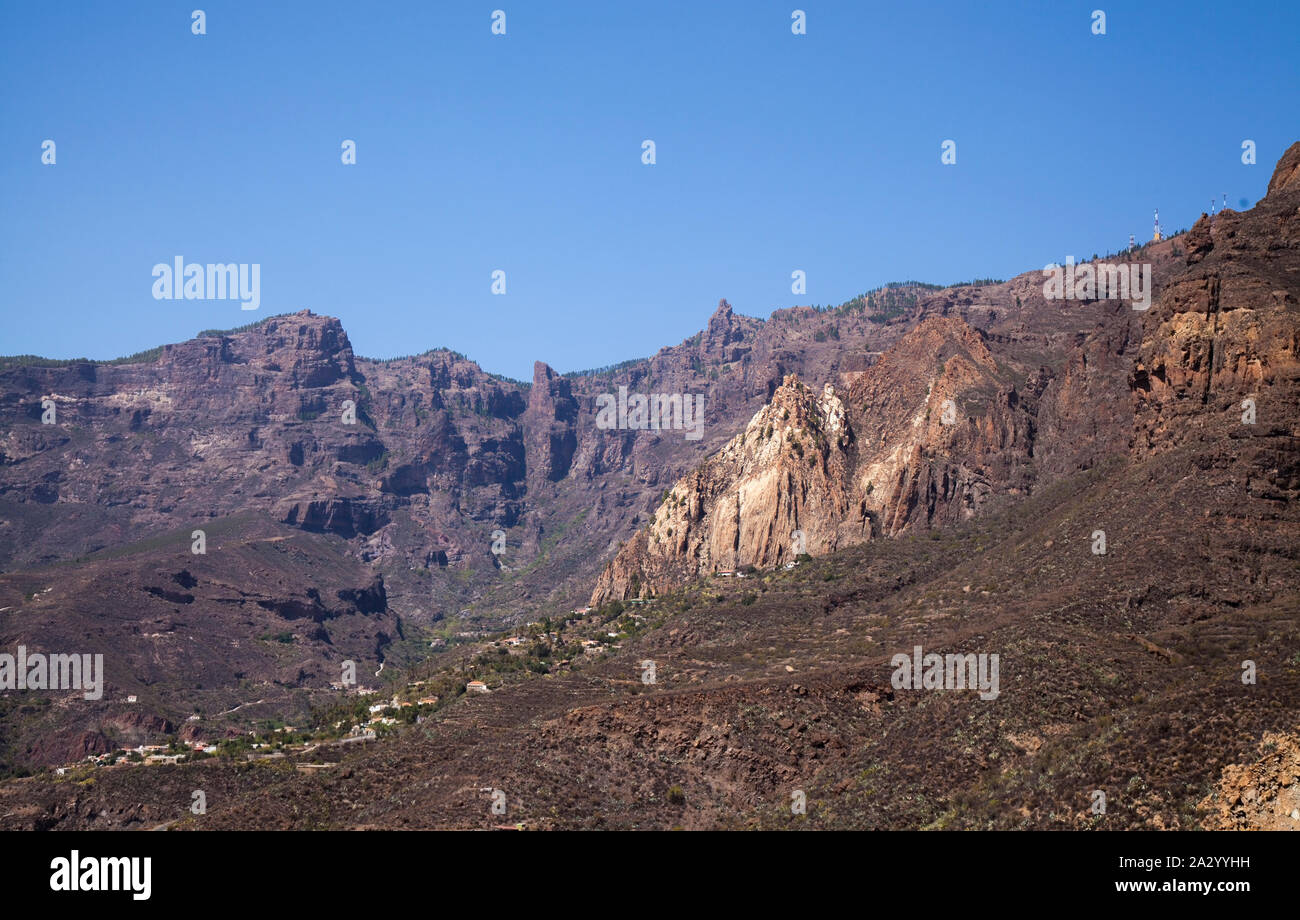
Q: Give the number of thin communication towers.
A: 4